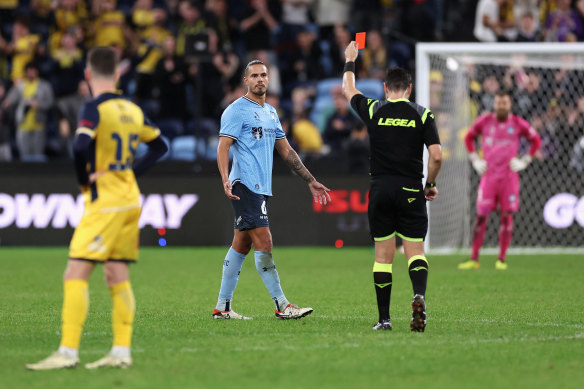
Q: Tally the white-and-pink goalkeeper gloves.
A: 2